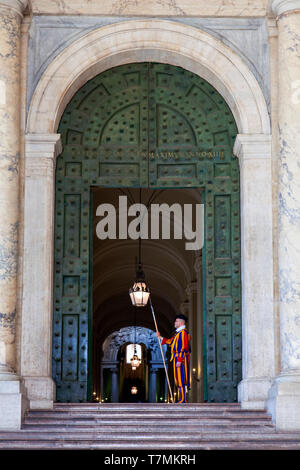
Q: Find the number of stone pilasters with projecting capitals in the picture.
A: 2